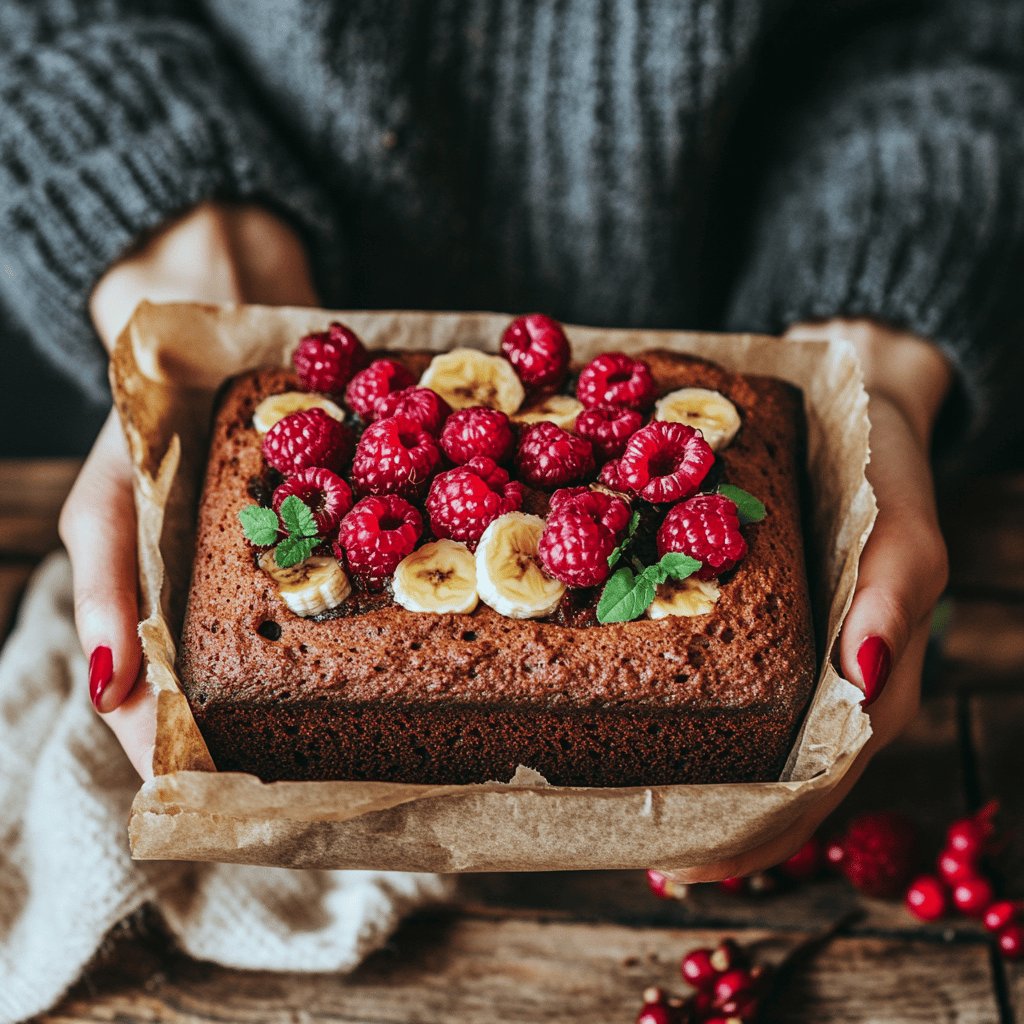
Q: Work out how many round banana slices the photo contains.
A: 8